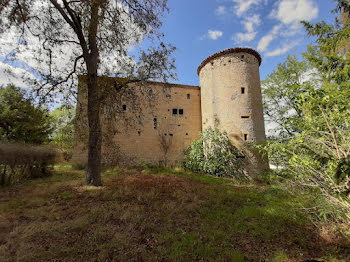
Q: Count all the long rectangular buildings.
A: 1